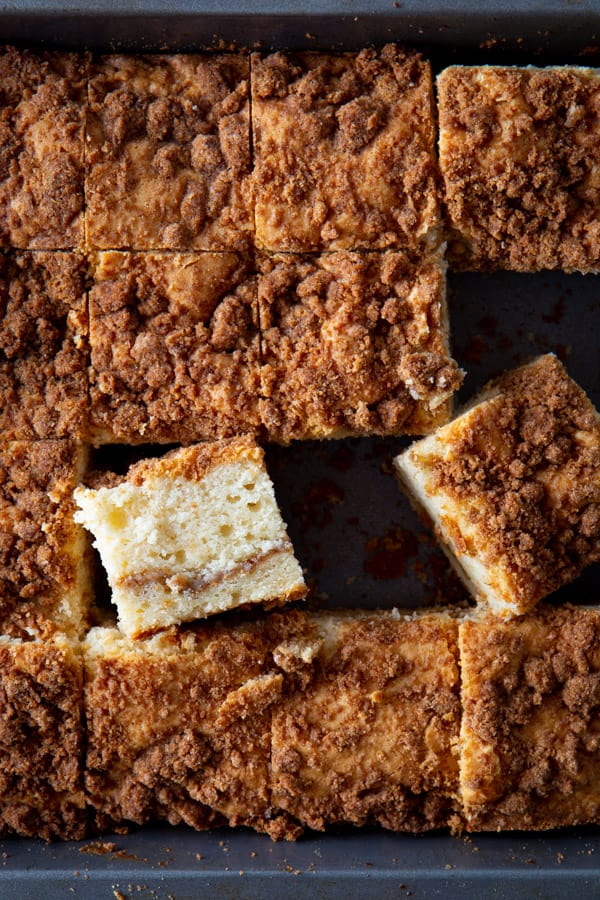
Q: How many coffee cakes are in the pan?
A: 14